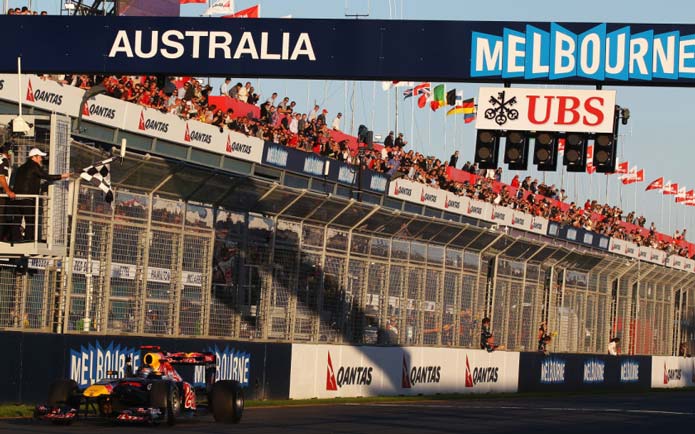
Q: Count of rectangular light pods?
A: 5